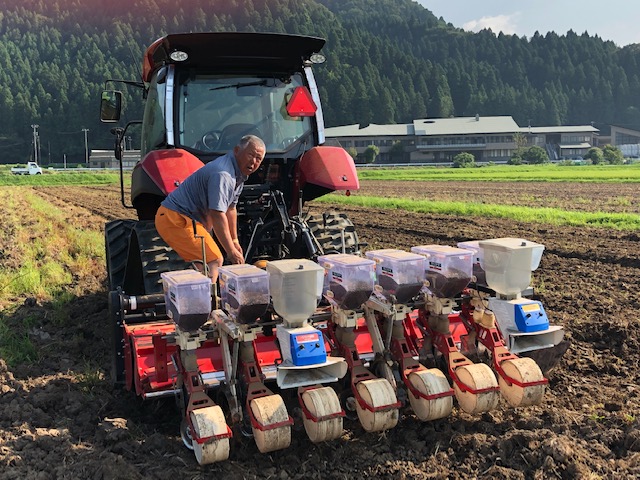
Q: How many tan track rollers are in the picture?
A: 7